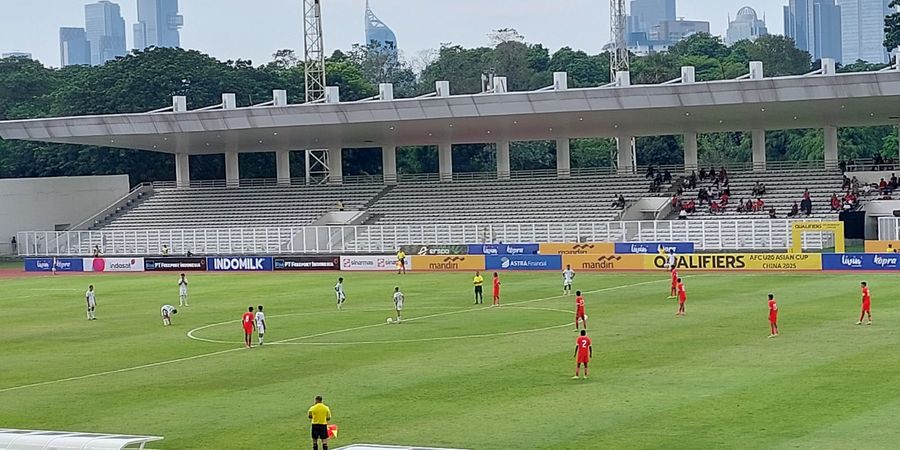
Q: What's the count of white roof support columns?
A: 12